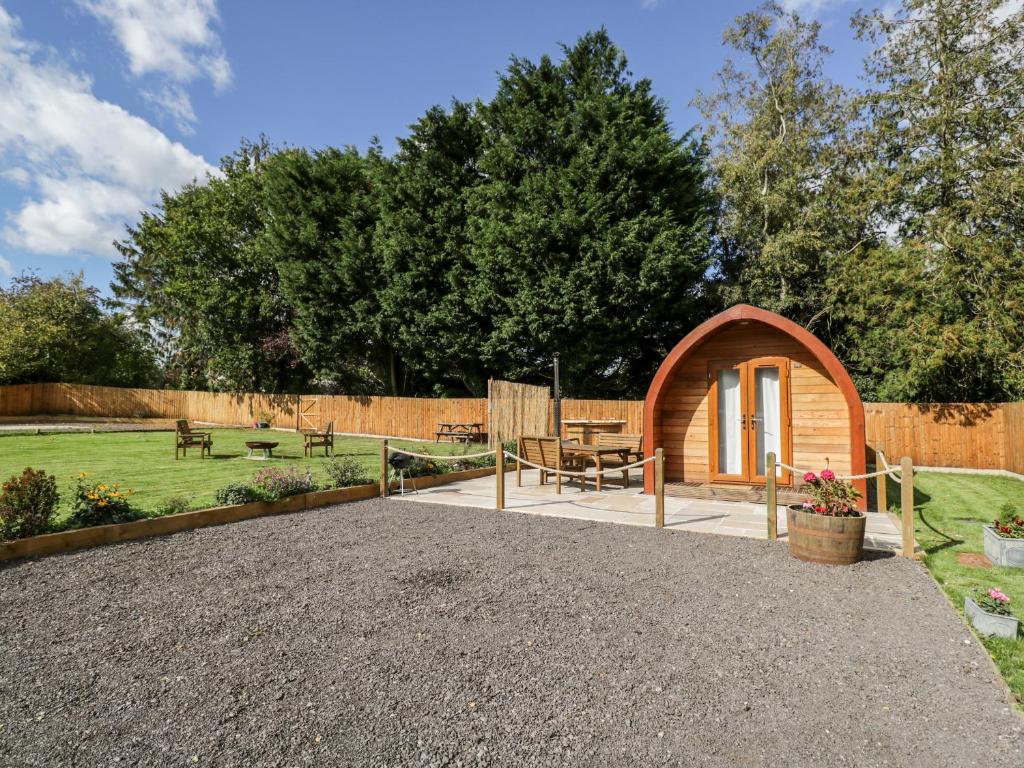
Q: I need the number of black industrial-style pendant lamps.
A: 0